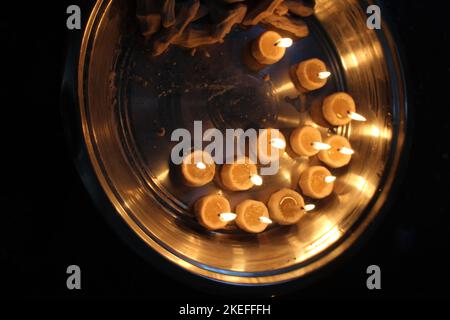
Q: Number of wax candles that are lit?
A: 12